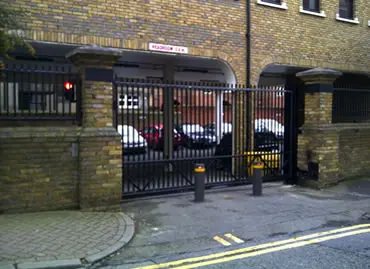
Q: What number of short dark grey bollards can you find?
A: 2